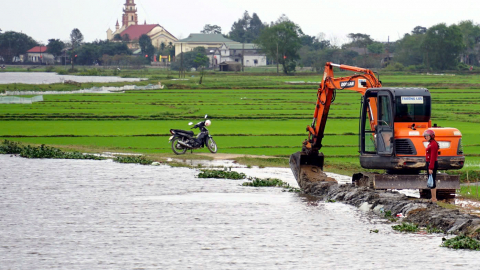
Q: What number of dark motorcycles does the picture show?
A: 1